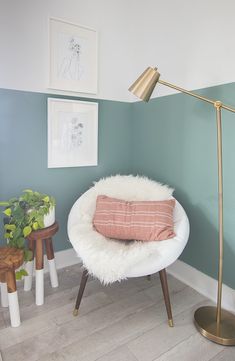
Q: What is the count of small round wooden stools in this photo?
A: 2